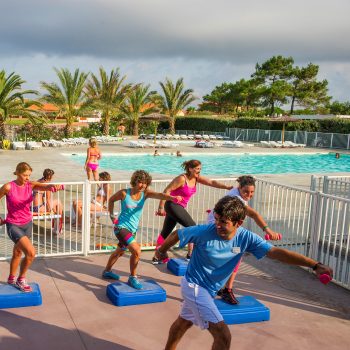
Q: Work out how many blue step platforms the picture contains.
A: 4